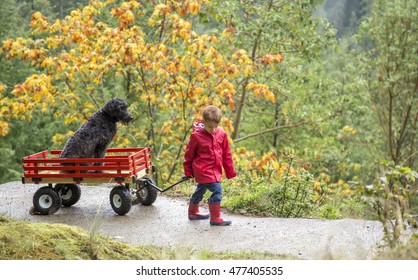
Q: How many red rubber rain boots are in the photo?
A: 2